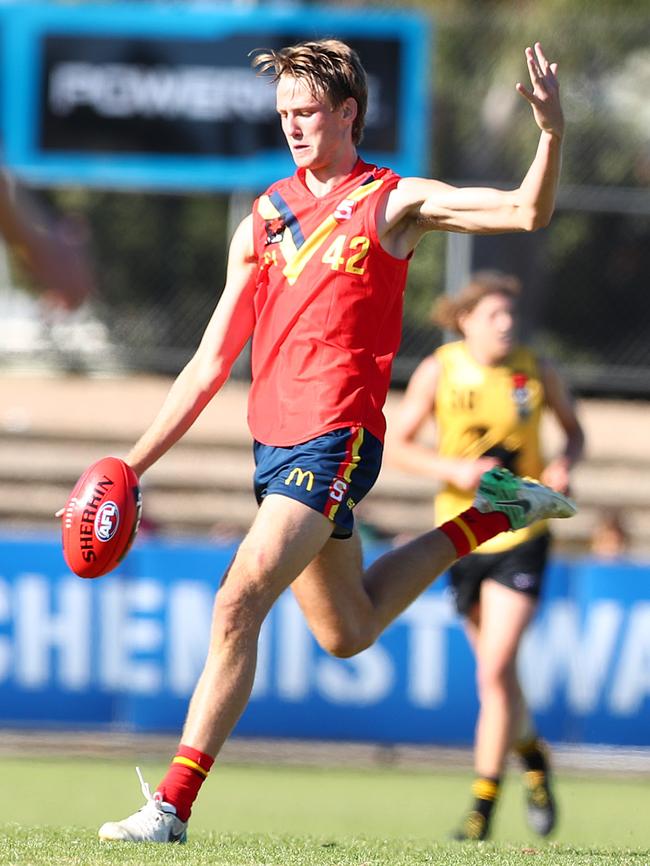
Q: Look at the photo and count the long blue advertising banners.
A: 1